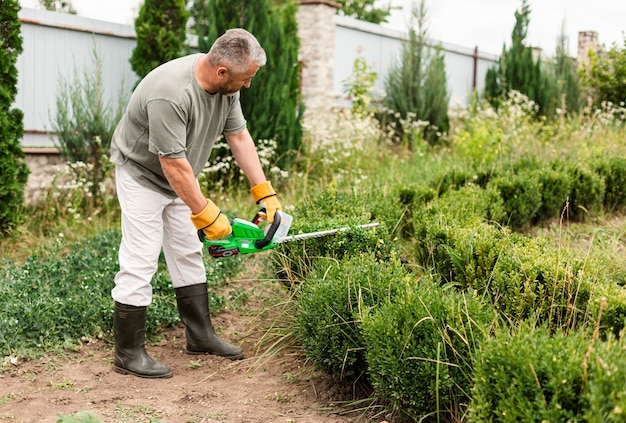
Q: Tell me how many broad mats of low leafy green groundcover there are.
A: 1